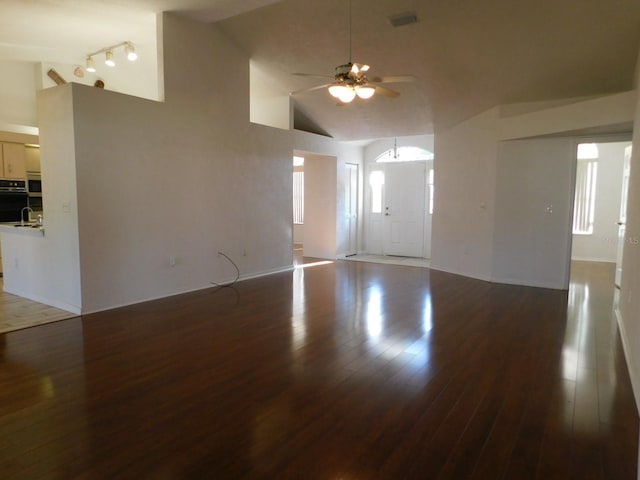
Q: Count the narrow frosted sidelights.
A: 2